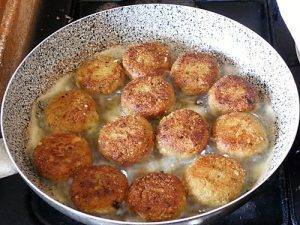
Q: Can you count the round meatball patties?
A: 13